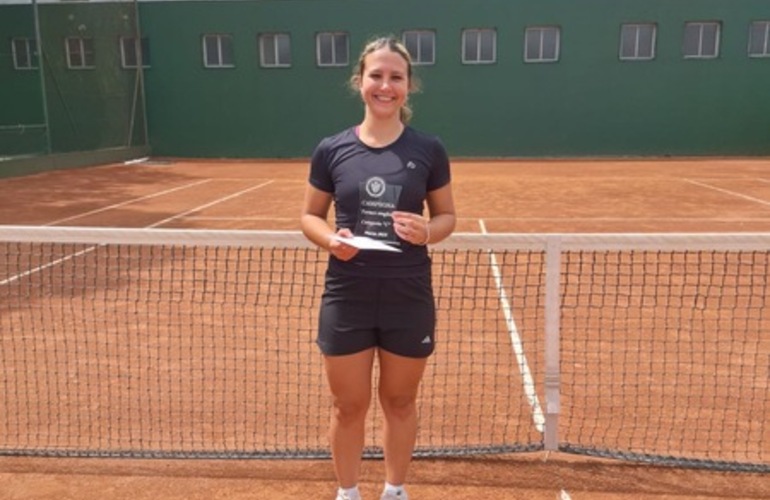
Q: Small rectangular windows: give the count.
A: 12